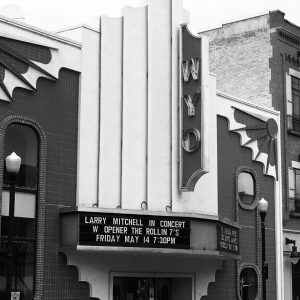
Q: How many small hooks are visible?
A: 4